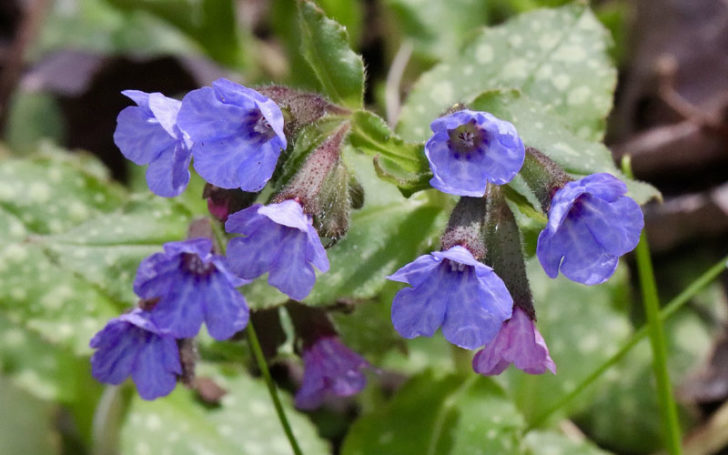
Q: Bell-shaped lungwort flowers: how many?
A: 10